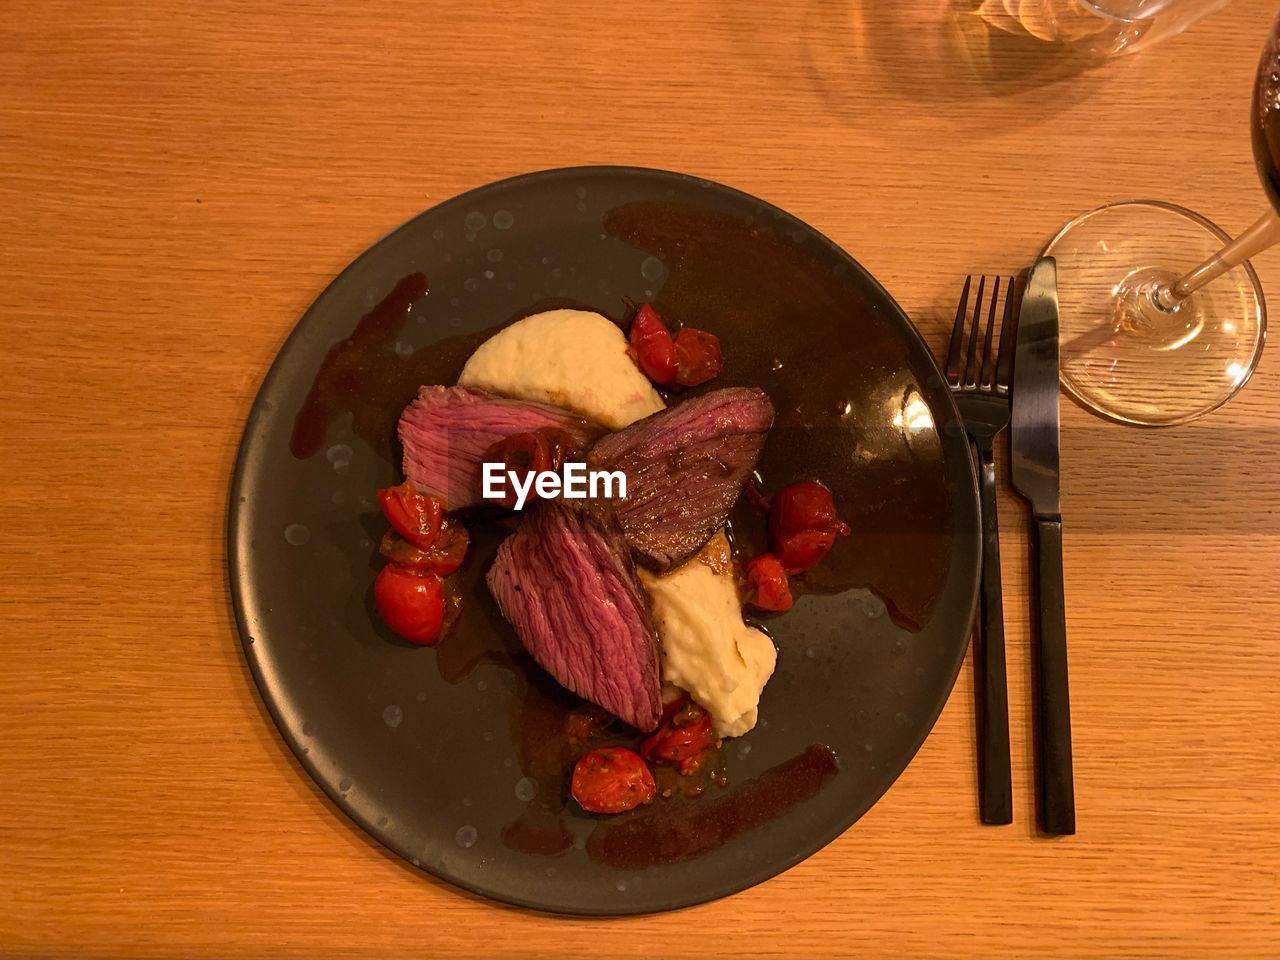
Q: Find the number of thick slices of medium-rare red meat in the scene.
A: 3